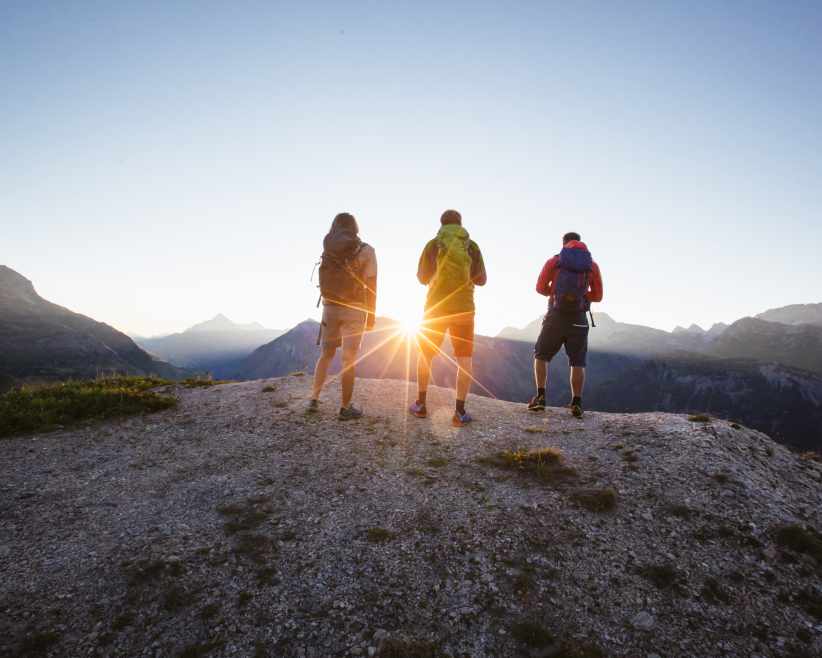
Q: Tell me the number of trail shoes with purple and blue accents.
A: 2